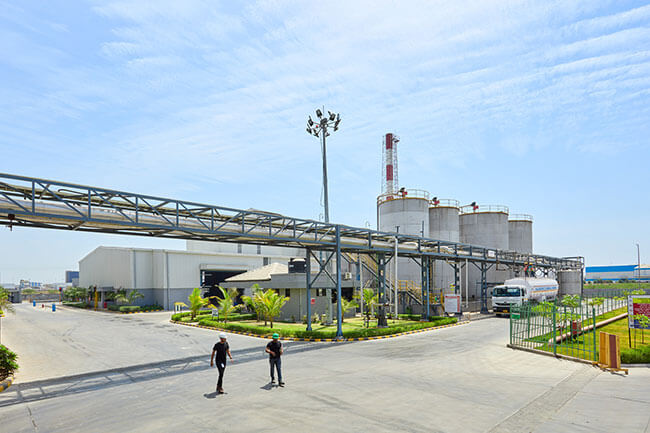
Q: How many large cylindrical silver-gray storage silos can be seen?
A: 4